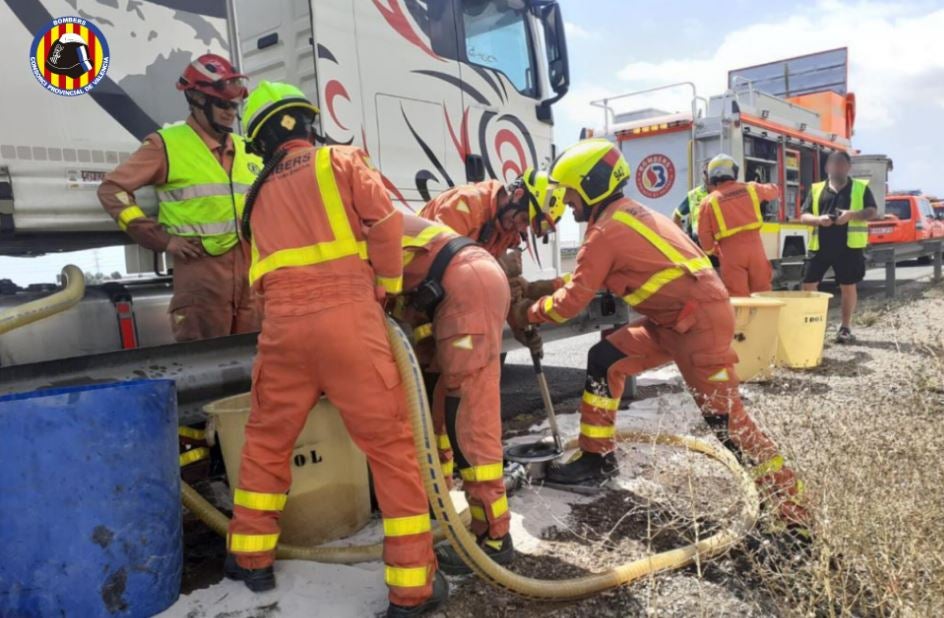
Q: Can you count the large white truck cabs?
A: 1